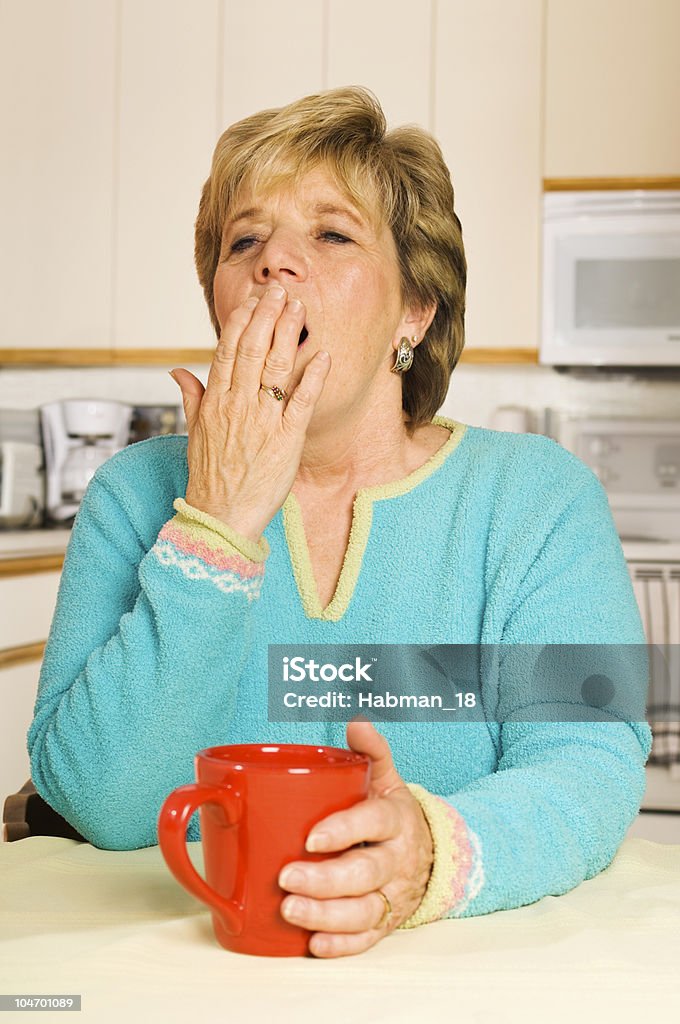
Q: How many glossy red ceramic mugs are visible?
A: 1